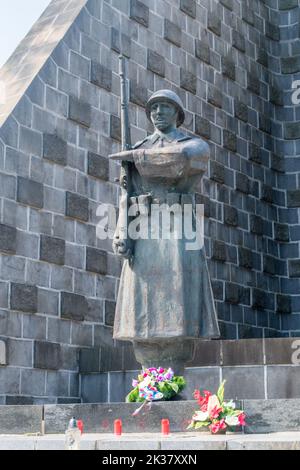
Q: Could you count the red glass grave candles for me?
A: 3